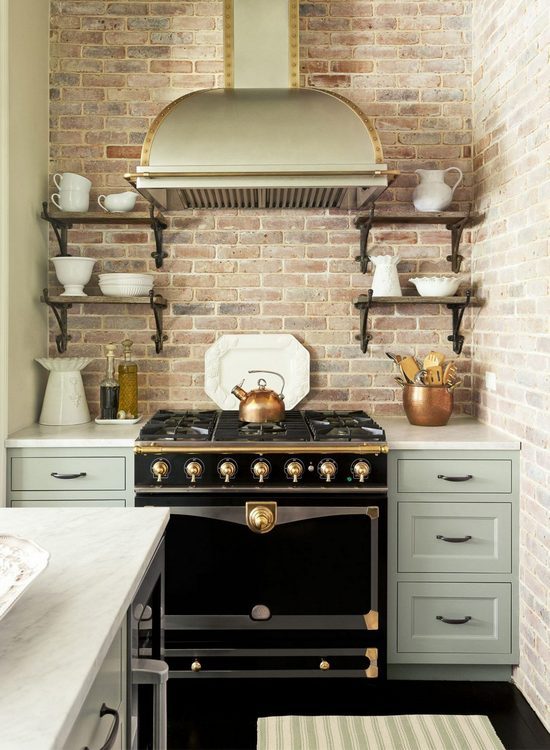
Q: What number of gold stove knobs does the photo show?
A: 7